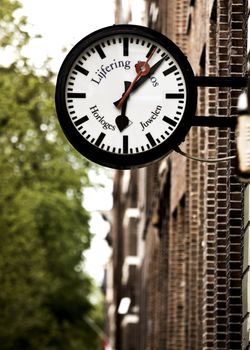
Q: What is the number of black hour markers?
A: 12